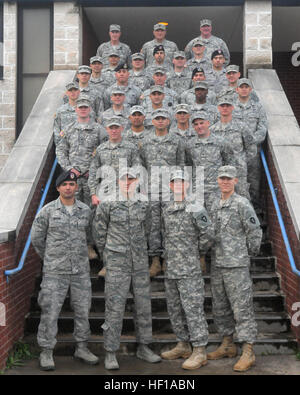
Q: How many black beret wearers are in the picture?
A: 5